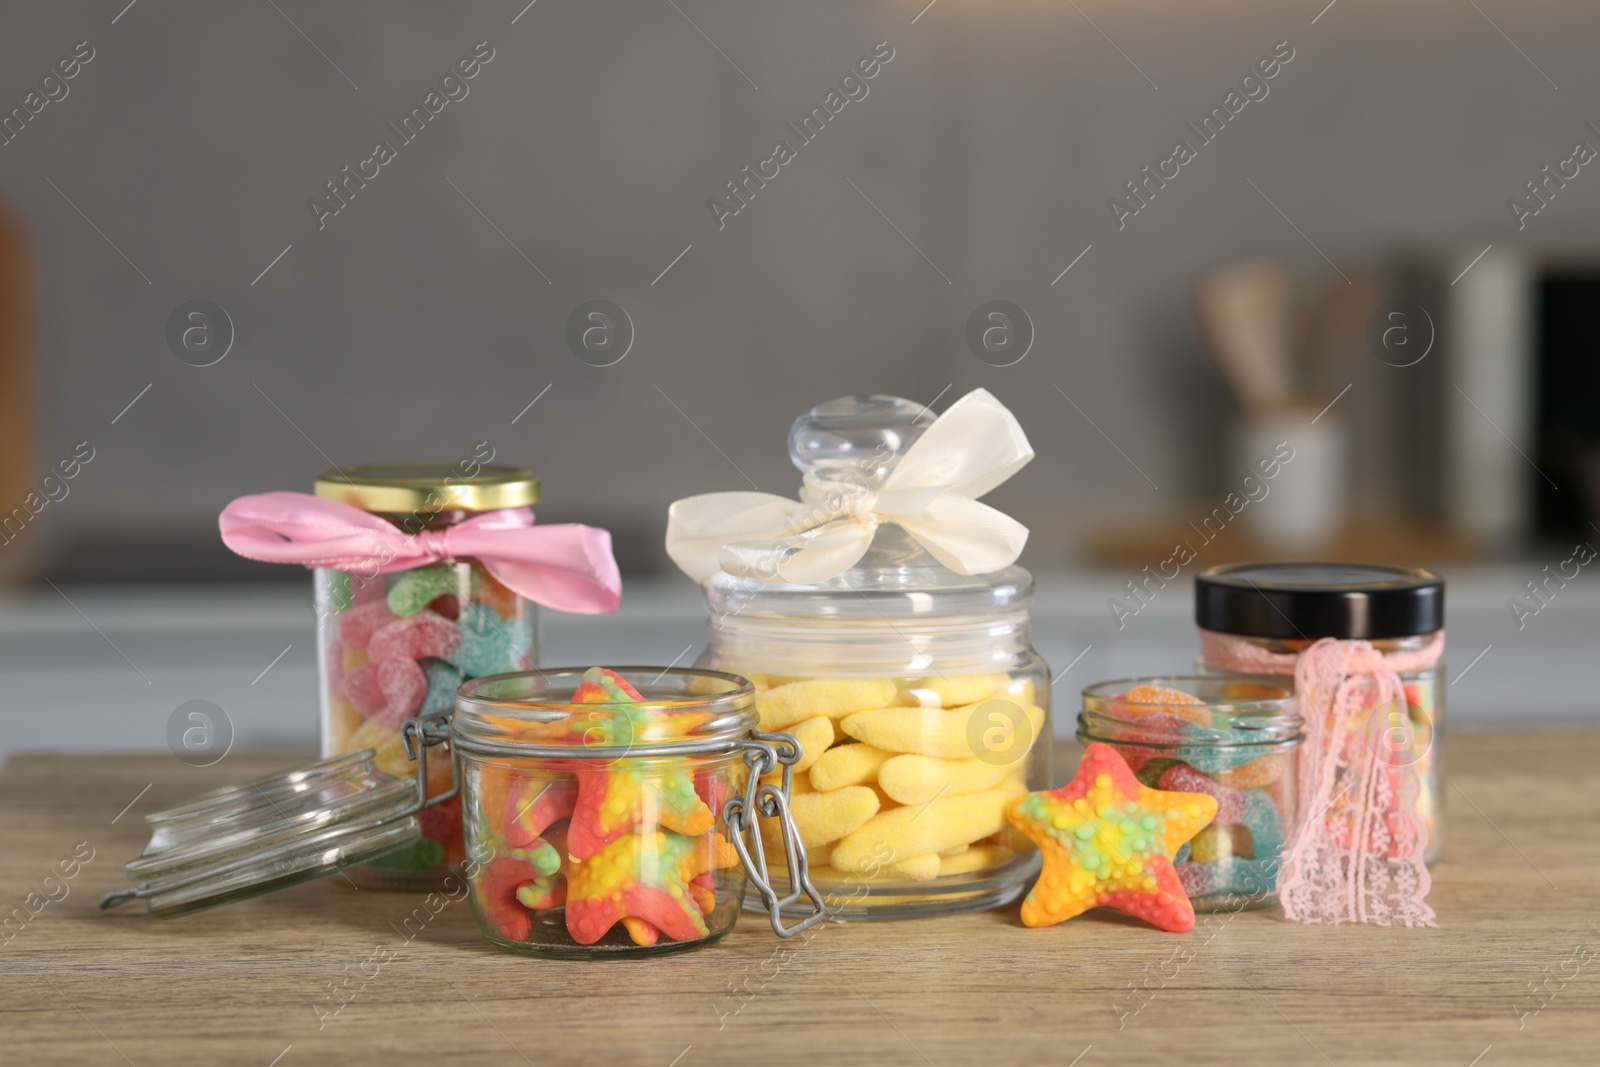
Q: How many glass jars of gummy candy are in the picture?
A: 5